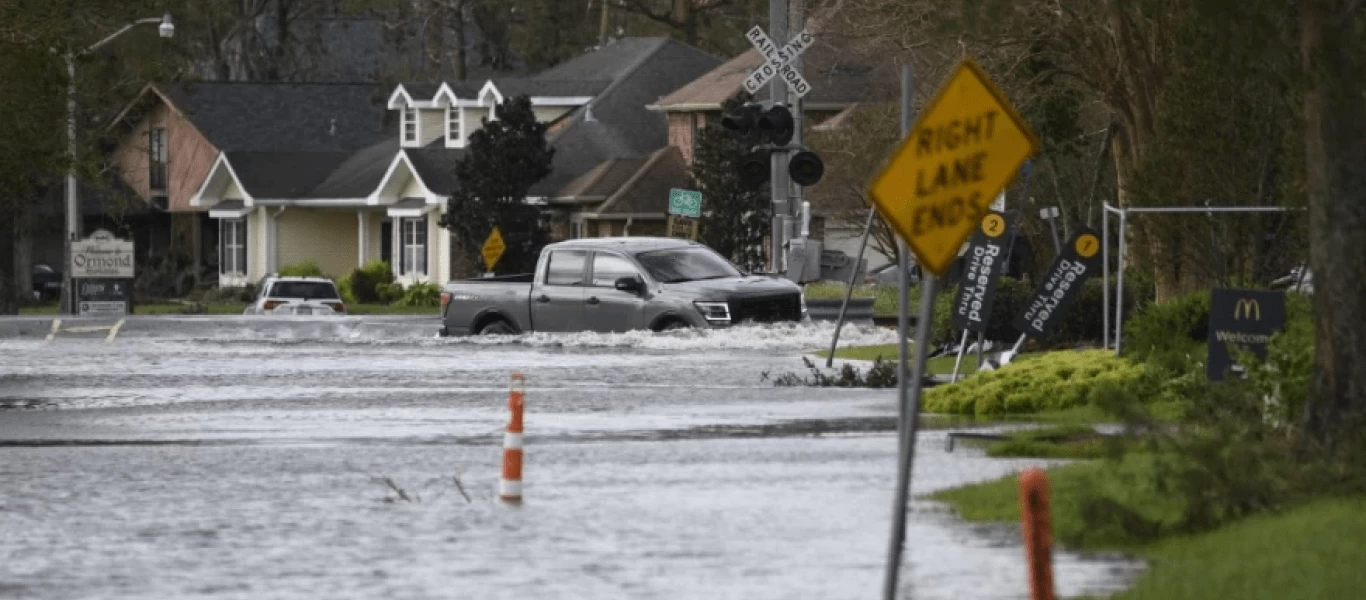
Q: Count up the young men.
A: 0